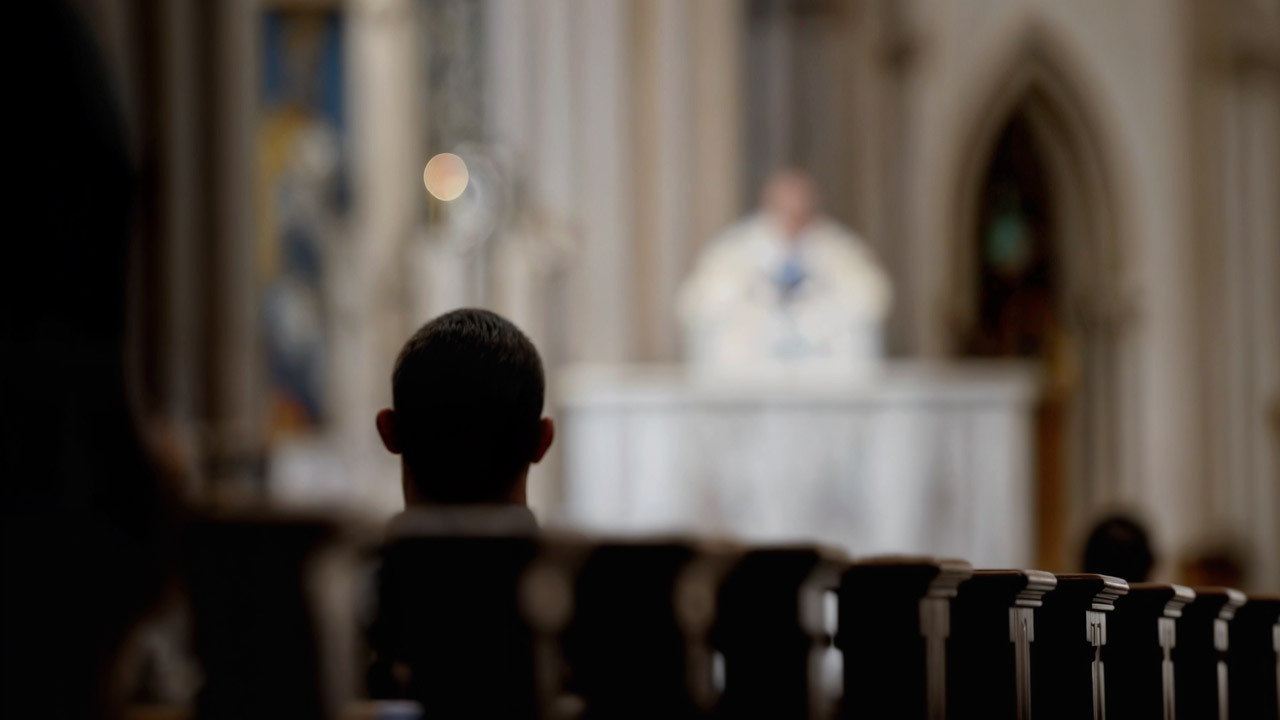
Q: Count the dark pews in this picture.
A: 10